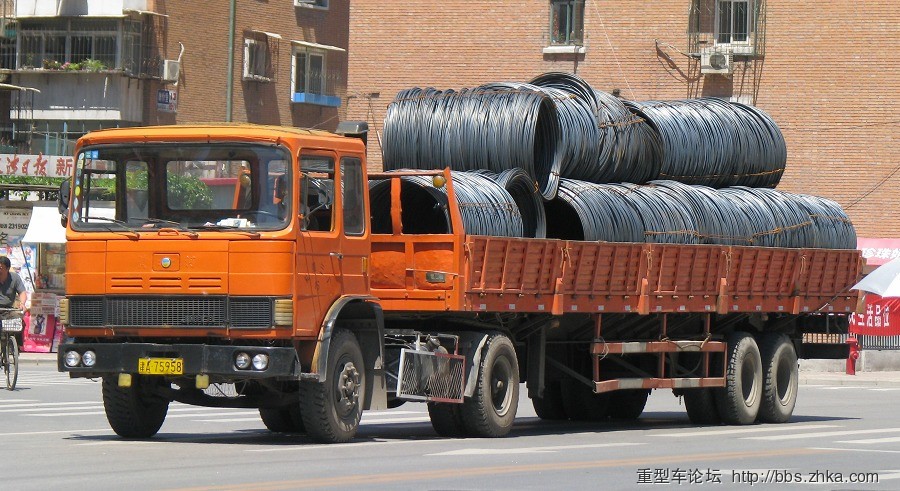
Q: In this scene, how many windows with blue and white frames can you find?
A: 1